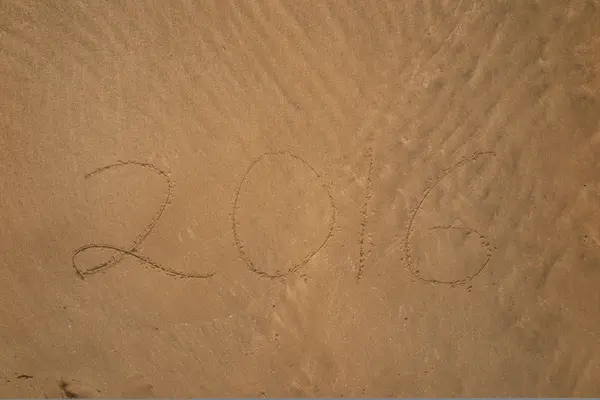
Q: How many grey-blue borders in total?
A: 1